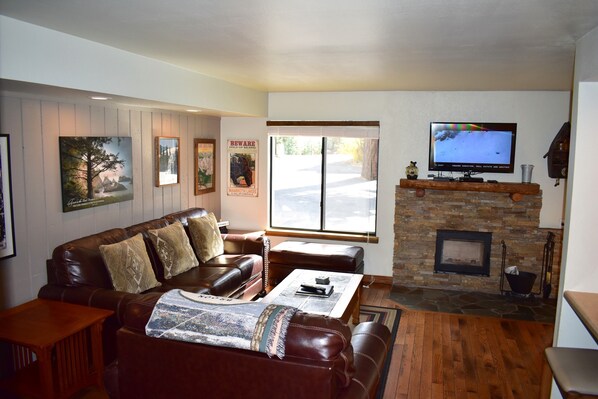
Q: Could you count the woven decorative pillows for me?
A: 3